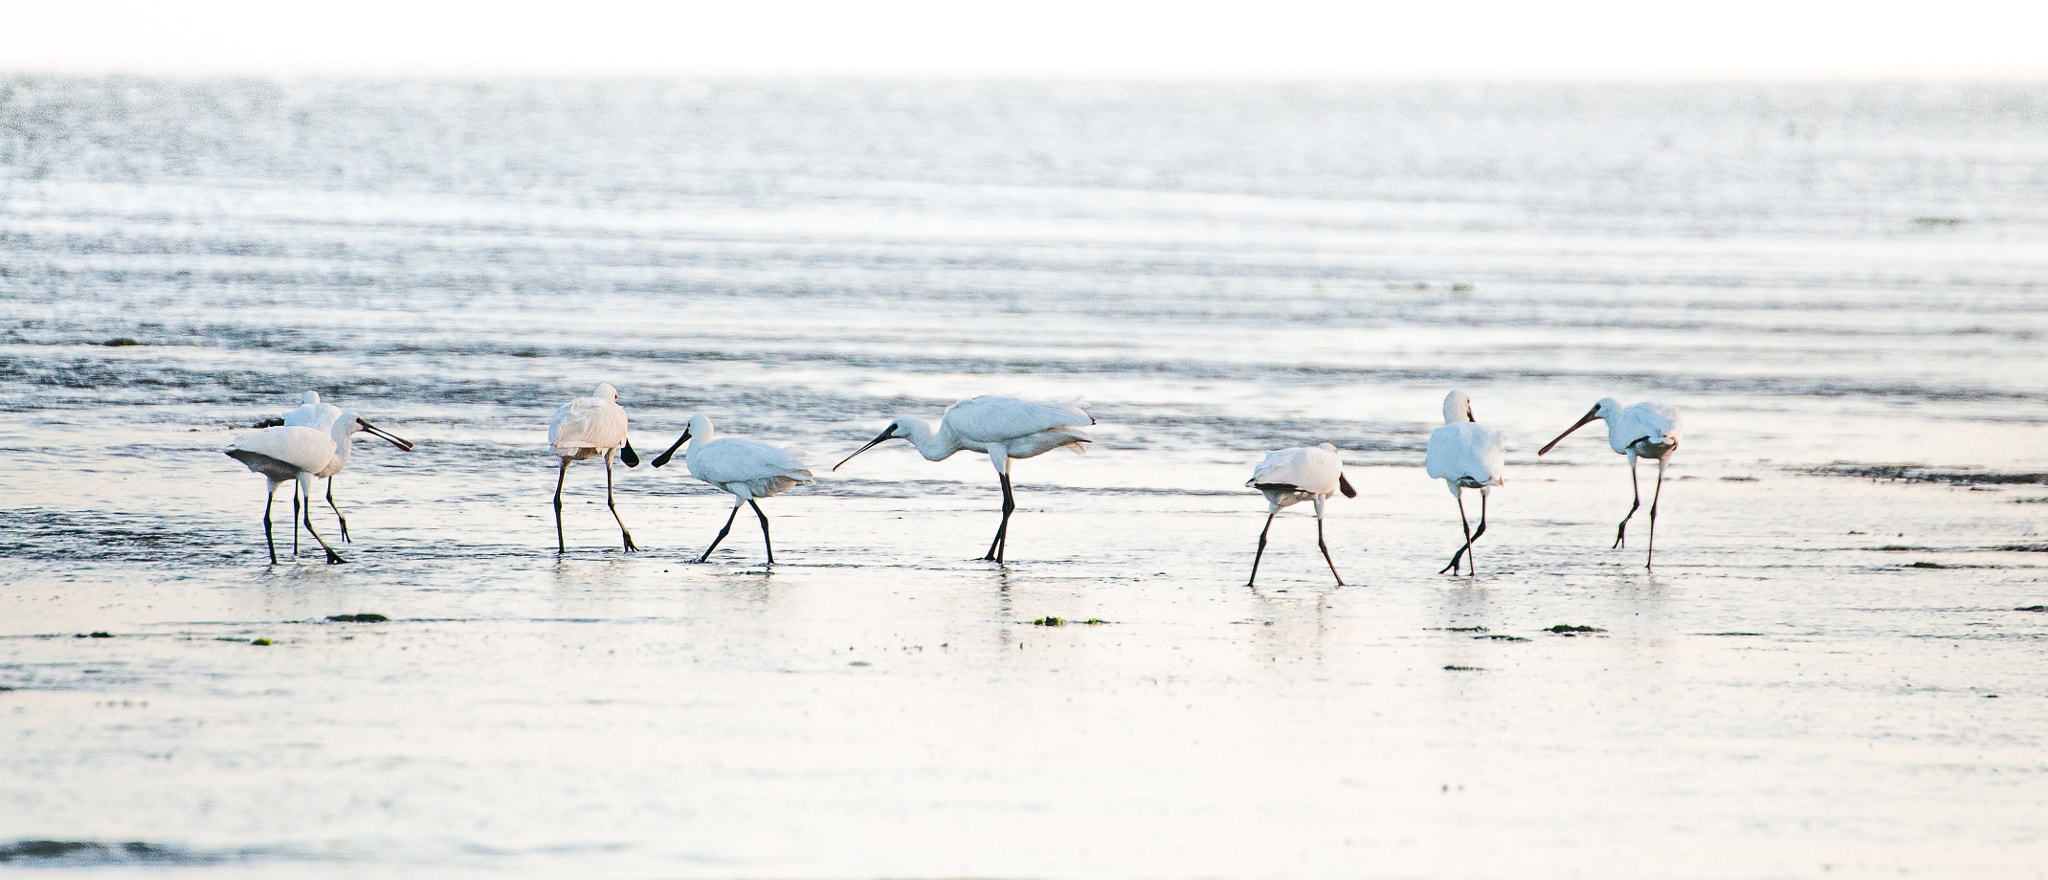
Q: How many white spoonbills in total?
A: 8